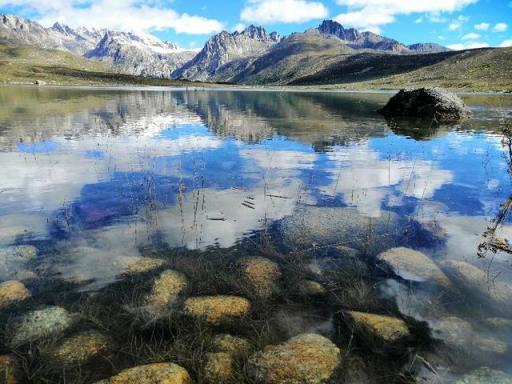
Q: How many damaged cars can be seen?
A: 0